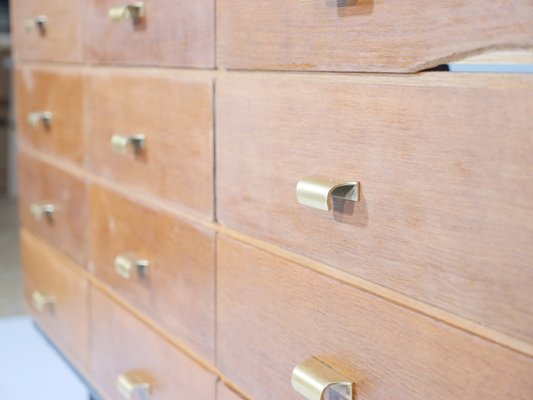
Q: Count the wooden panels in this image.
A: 12